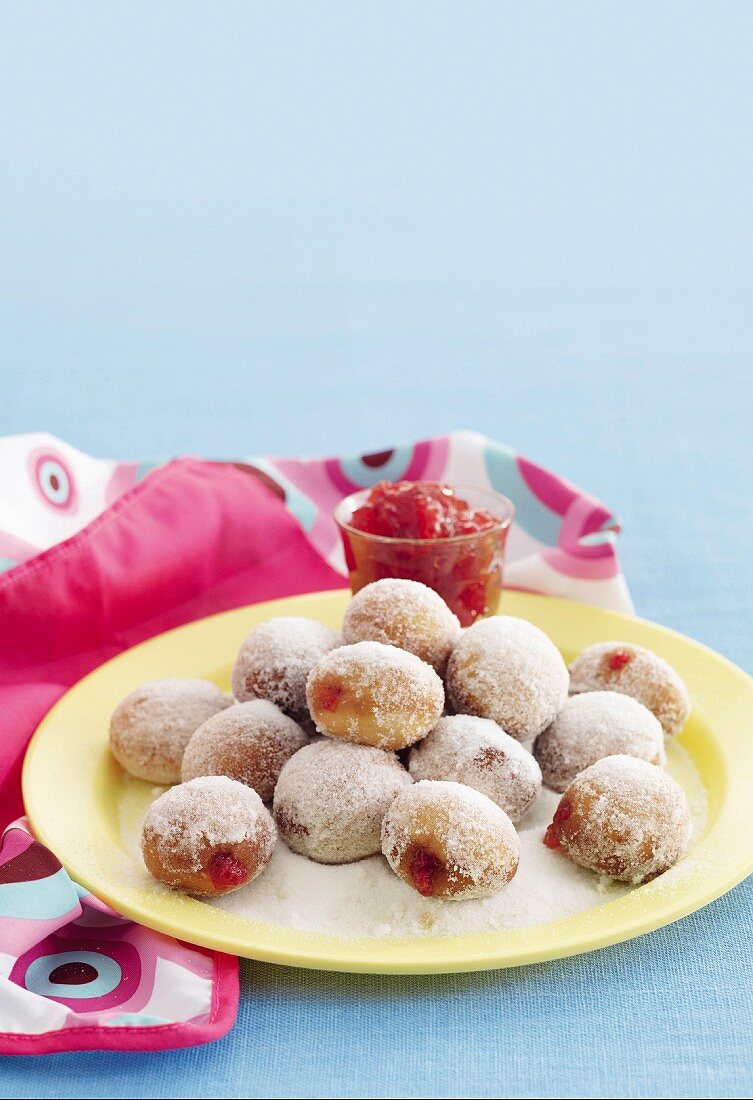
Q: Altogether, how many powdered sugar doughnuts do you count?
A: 13